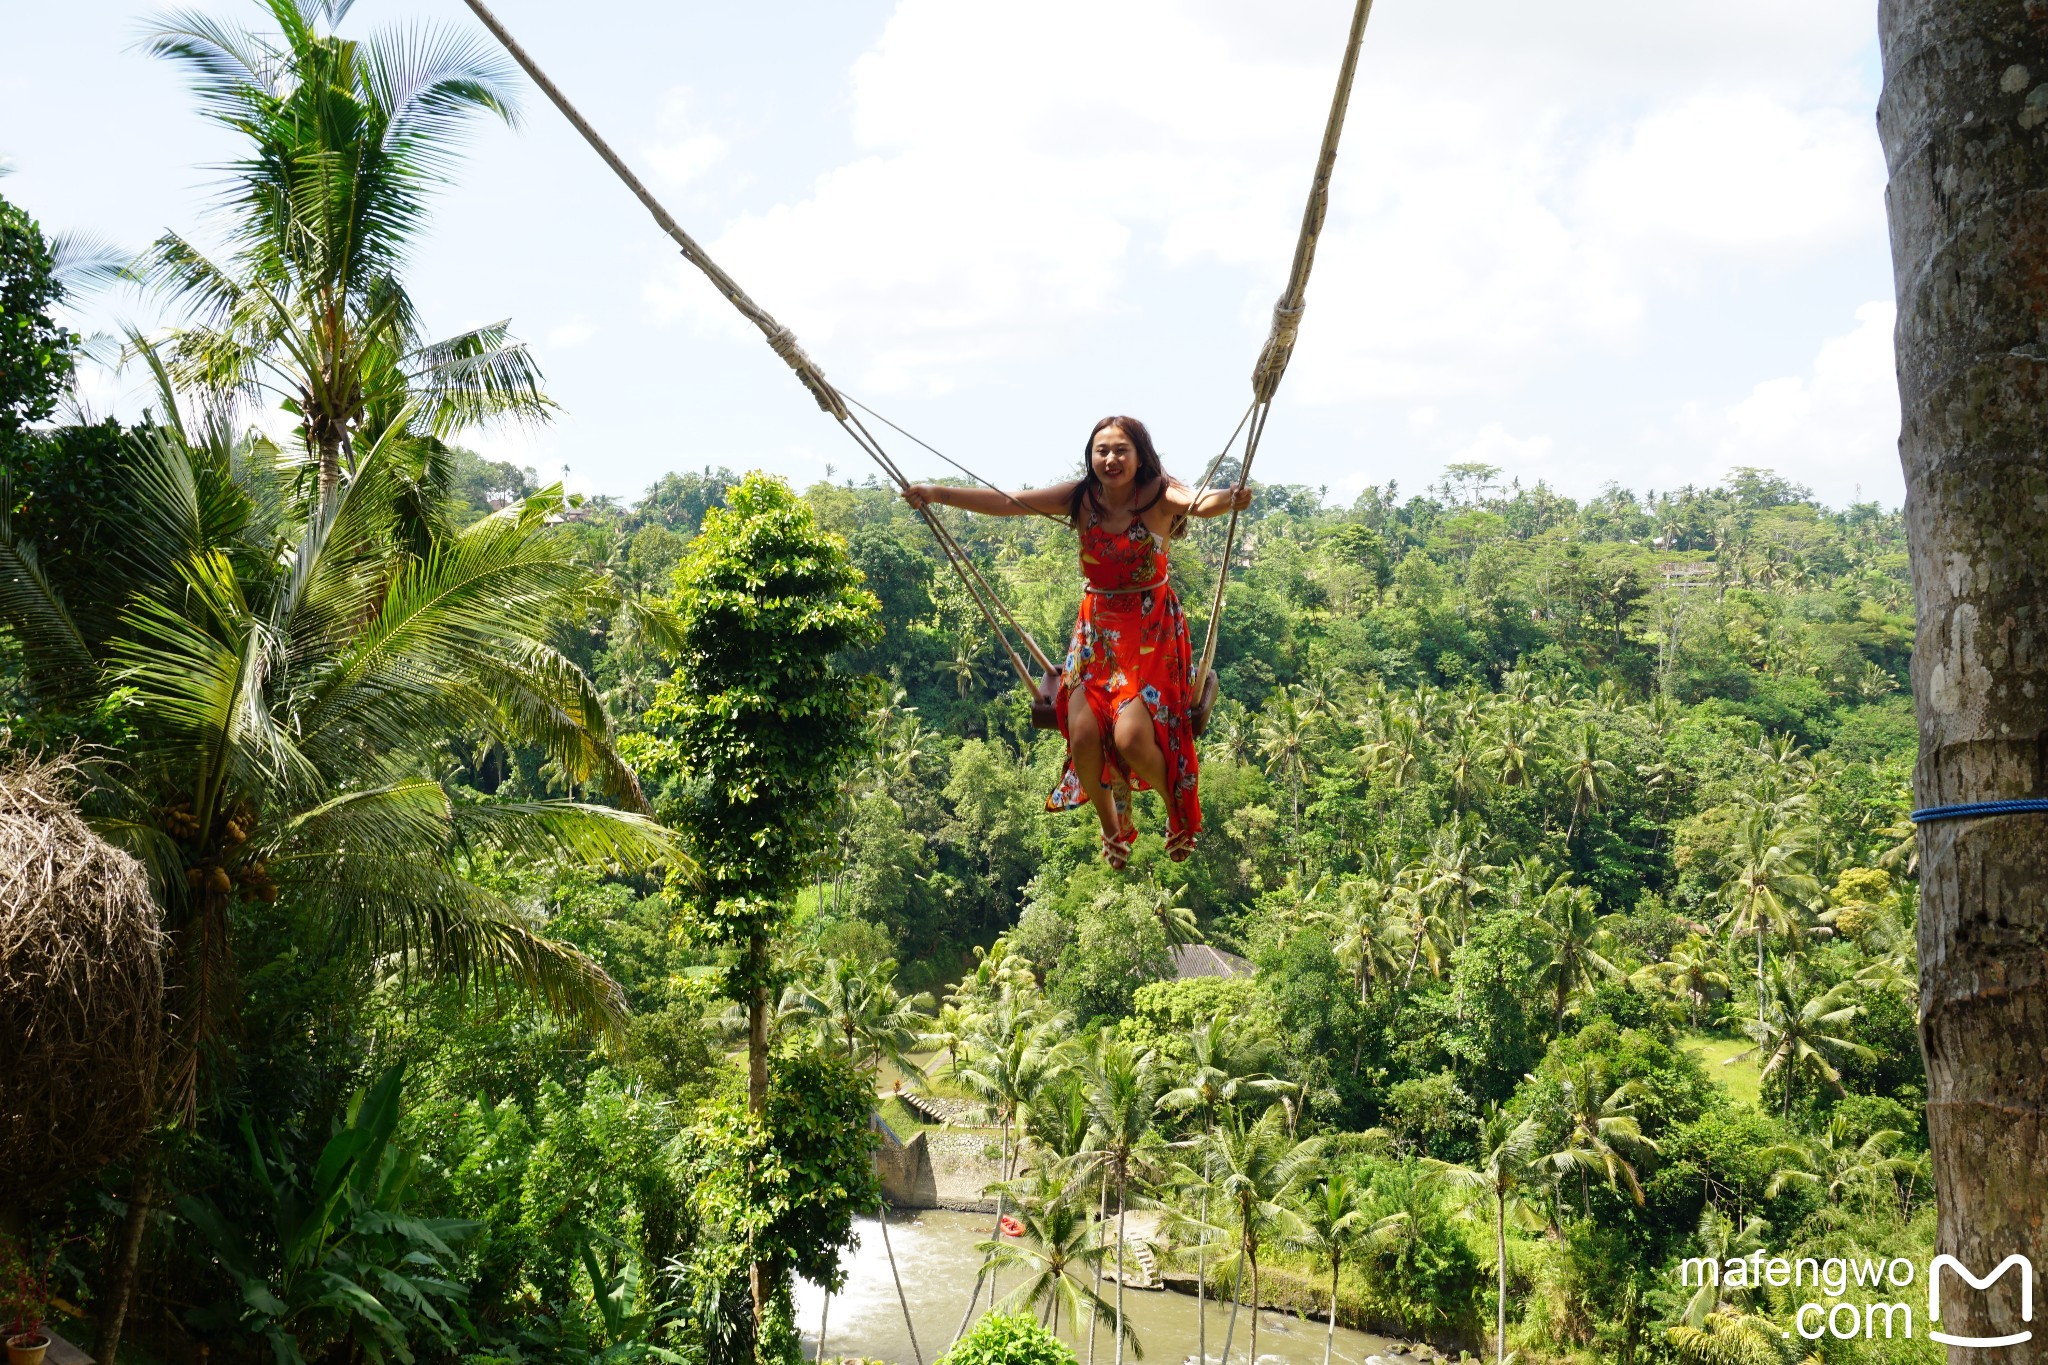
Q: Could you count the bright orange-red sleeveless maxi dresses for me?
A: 1